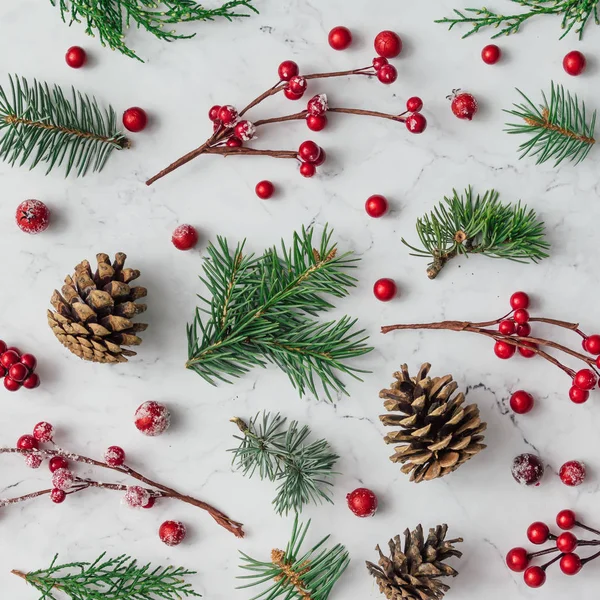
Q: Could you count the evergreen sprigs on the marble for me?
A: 9